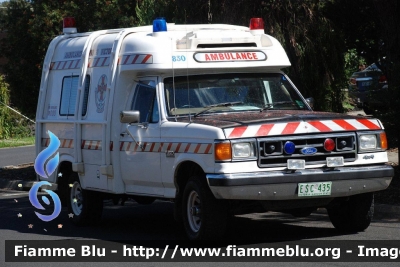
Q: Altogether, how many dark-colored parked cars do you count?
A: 1